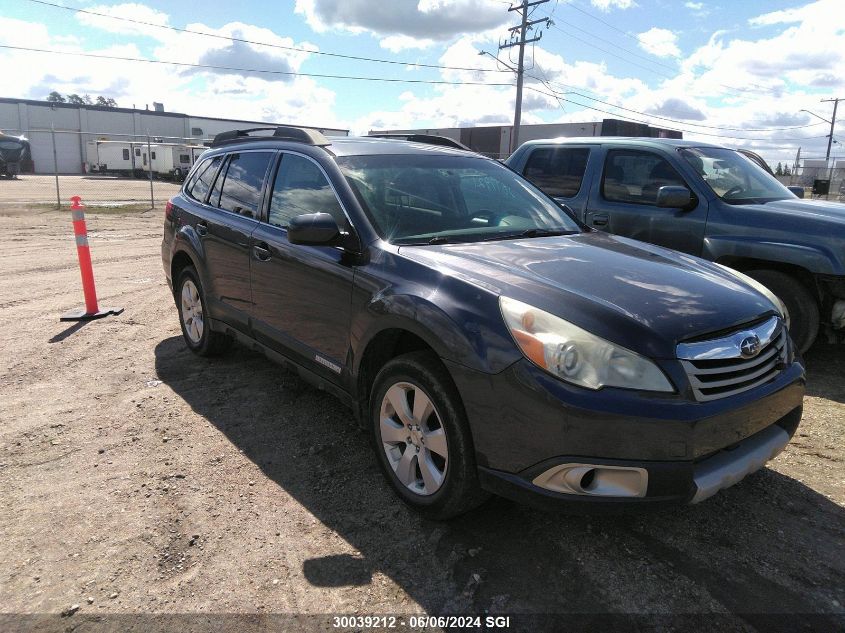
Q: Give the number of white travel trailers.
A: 2